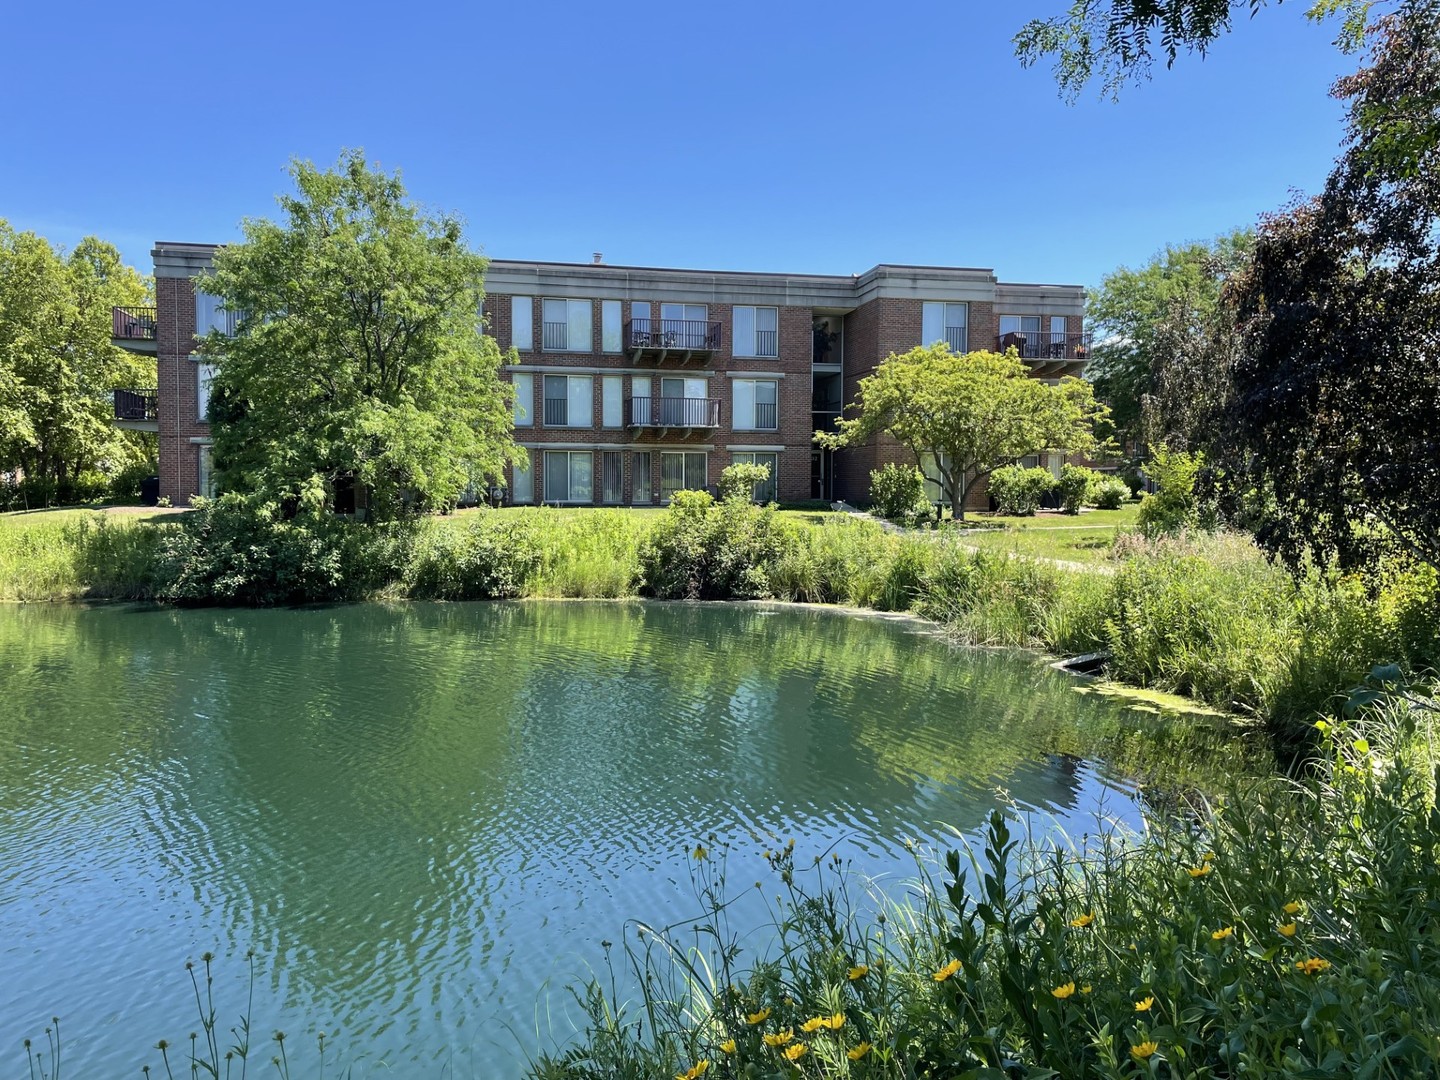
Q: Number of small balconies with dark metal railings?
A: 5